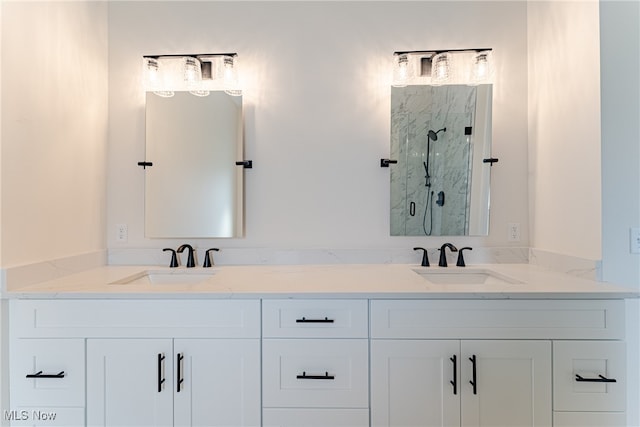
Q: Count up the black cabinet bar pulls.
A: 8